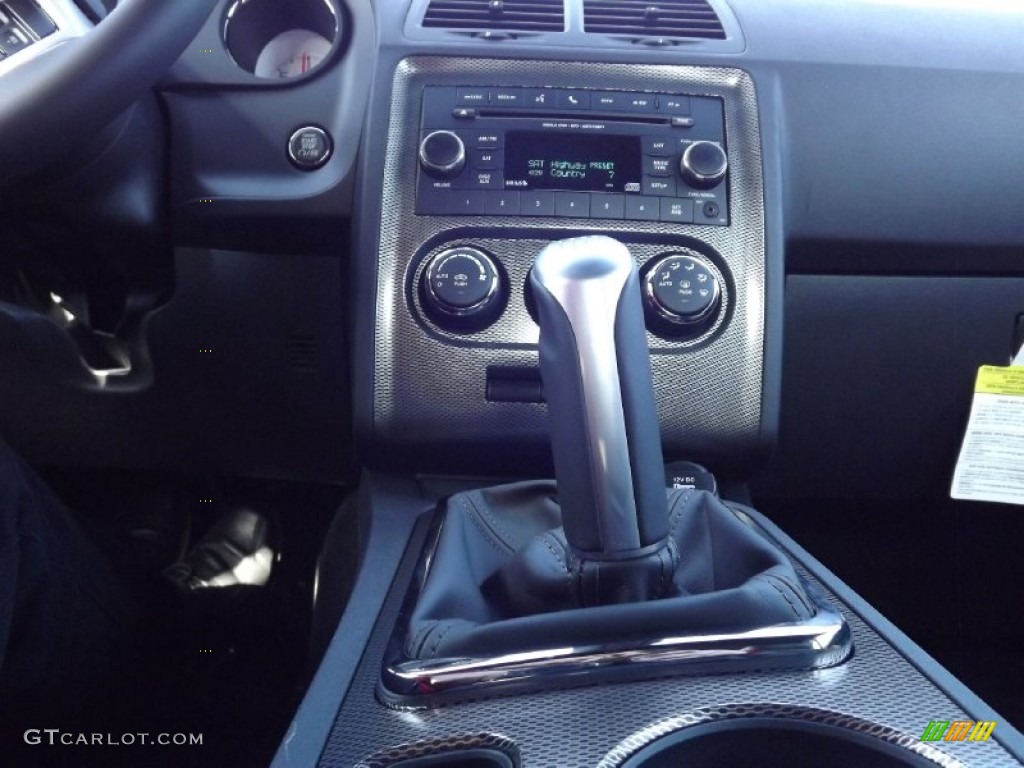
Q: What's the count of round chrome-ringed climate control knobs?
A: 2